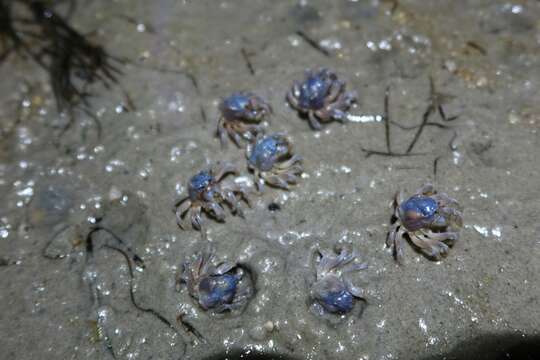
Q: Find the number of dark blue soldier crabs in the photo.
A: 7